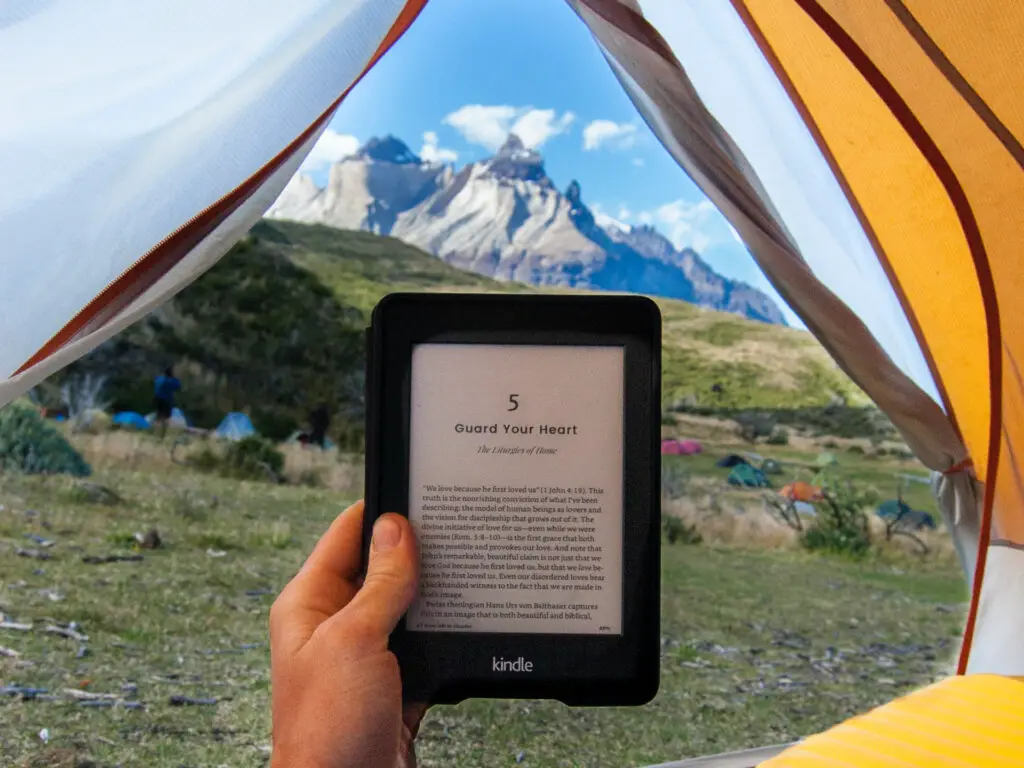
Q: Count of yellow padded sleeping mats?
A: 1